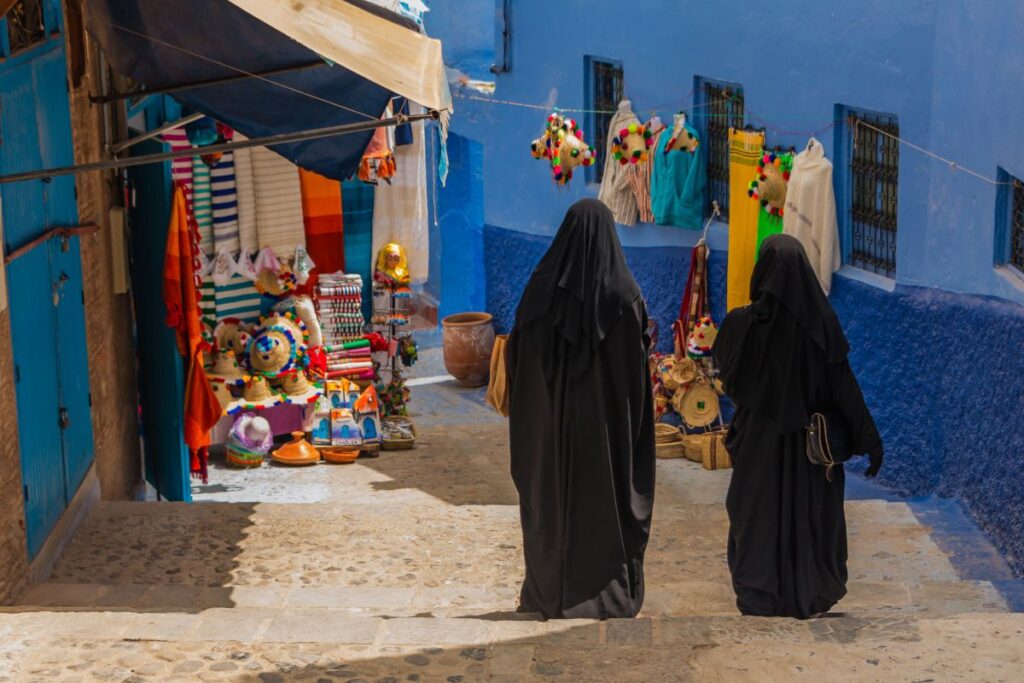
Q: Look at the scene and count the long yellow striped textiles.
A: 1